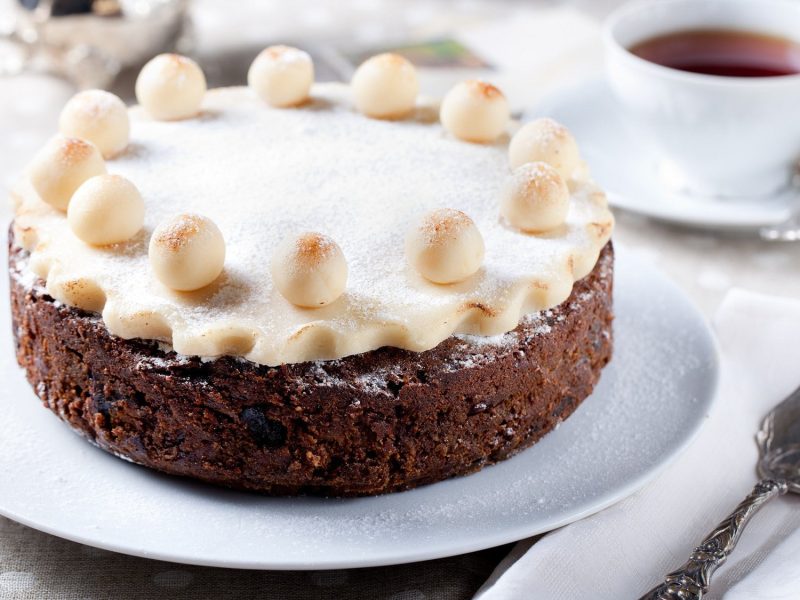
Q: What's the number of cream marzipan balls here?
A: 12